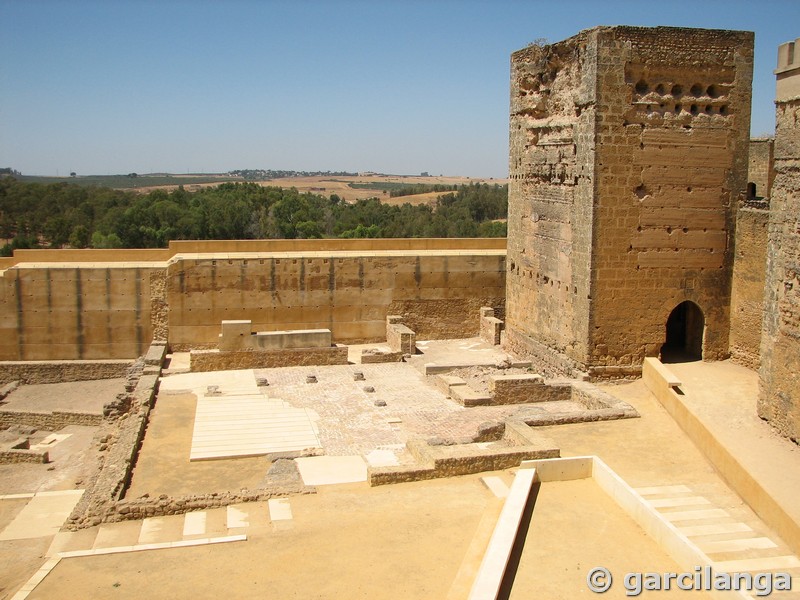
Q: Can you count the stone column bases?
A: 6